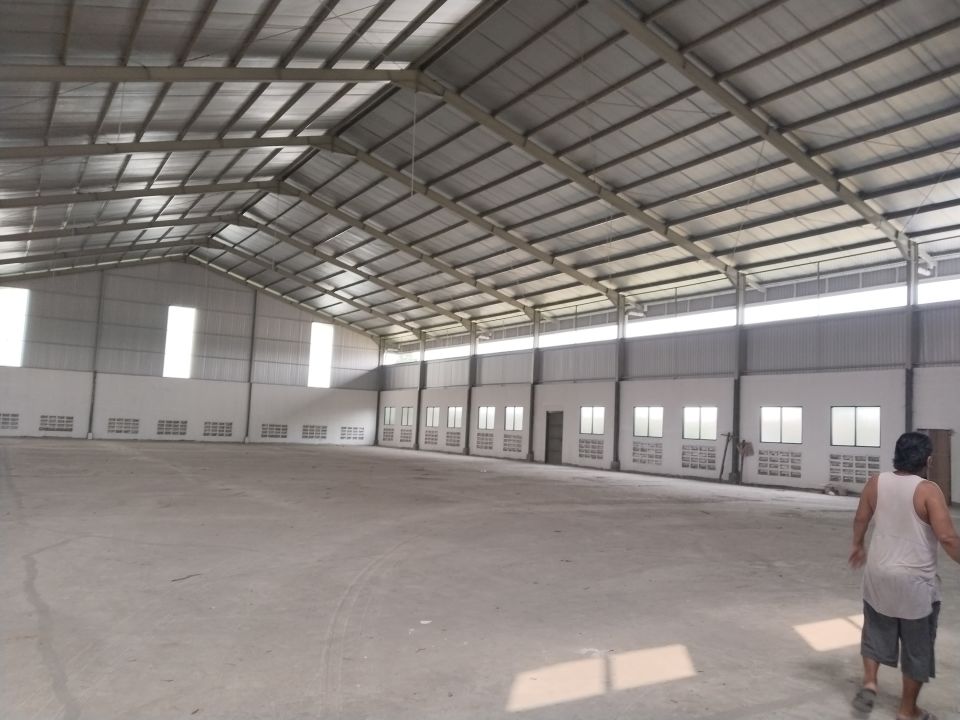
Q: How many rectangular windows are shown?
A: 14